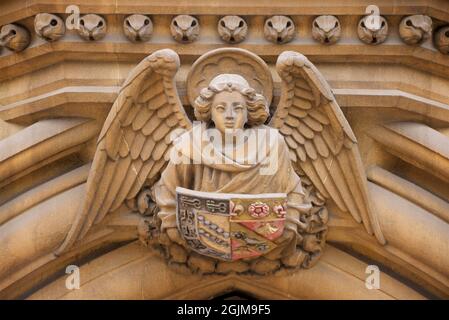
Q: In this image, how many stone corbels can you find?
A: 11